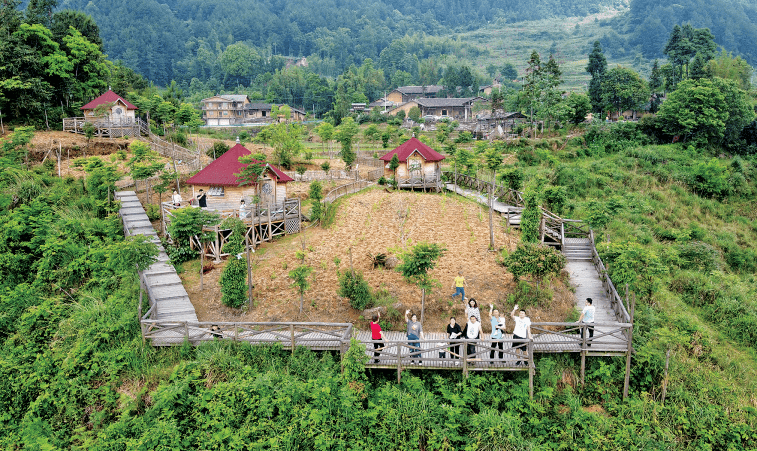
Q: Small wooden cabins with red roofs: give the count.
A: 3